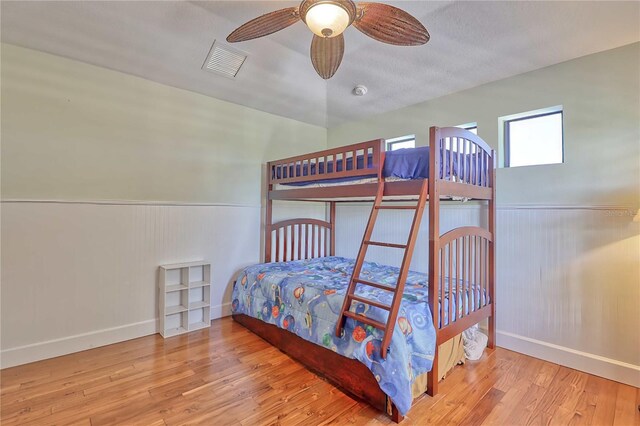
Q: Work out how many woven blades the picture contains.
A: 3